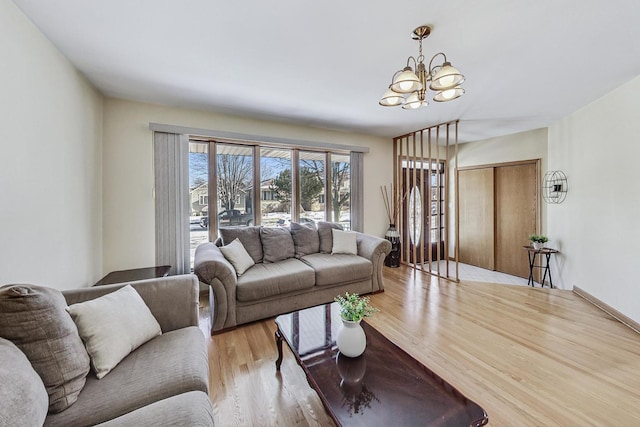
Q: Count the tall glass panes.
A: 5